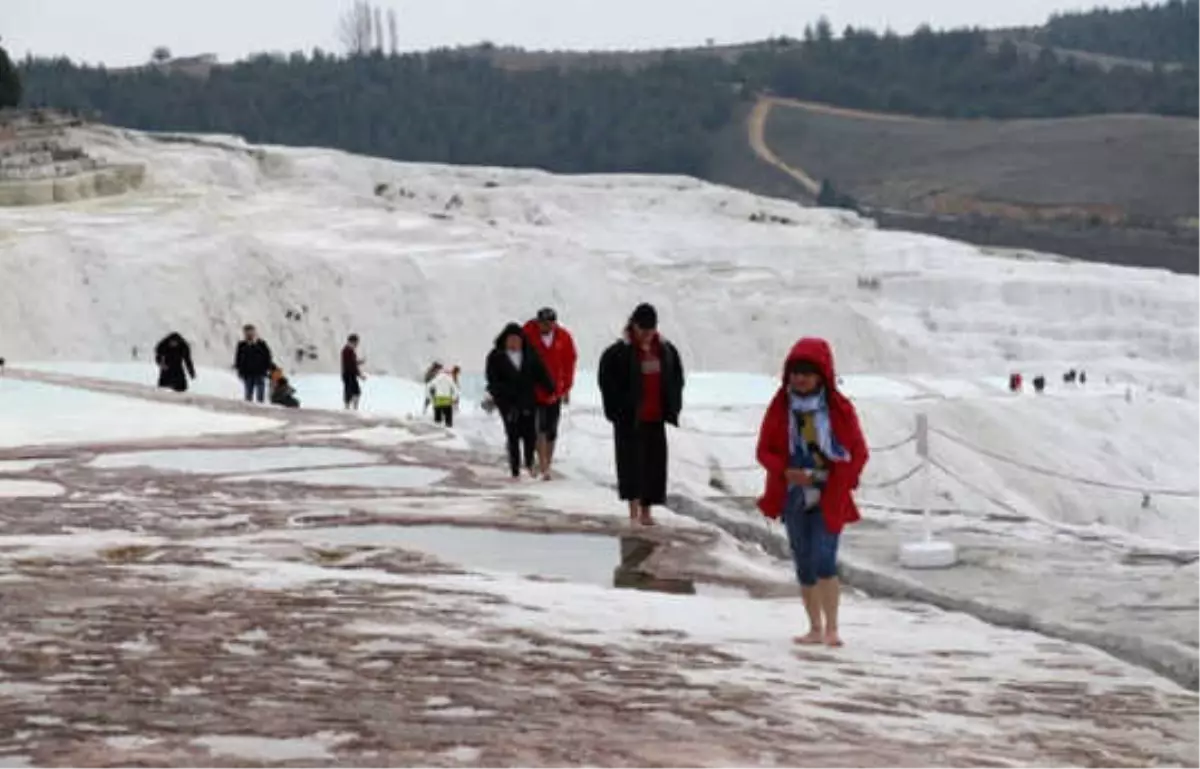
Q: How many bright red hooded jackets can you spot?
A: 2